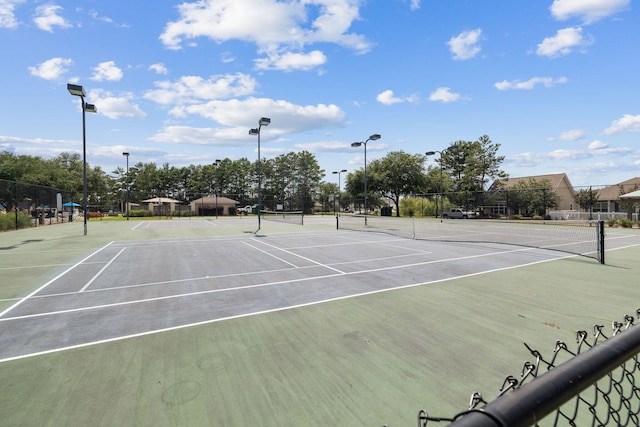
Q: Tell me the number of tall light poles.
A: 7